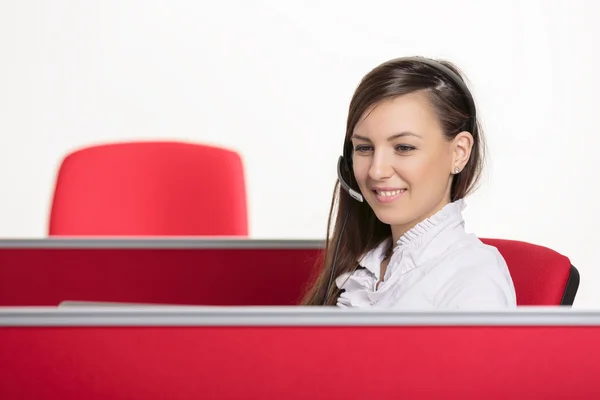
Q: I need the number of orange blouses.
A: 0